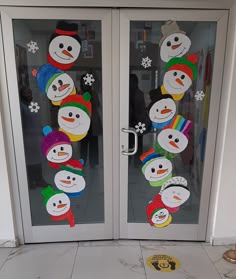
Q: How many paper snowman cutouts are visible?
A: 13